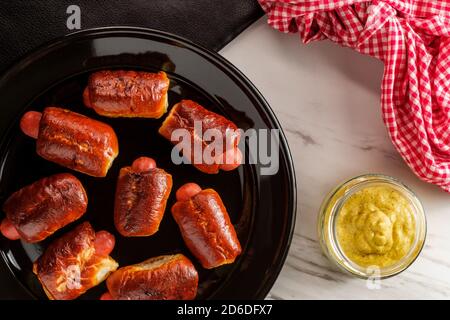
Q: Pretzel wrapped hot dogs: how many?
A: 8